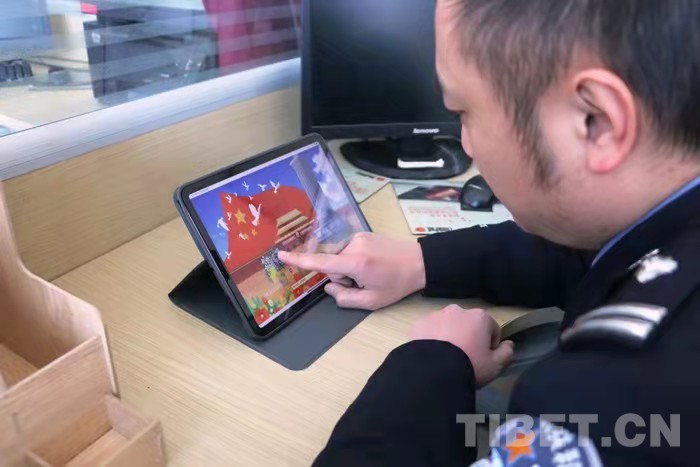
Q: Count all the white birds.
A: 11